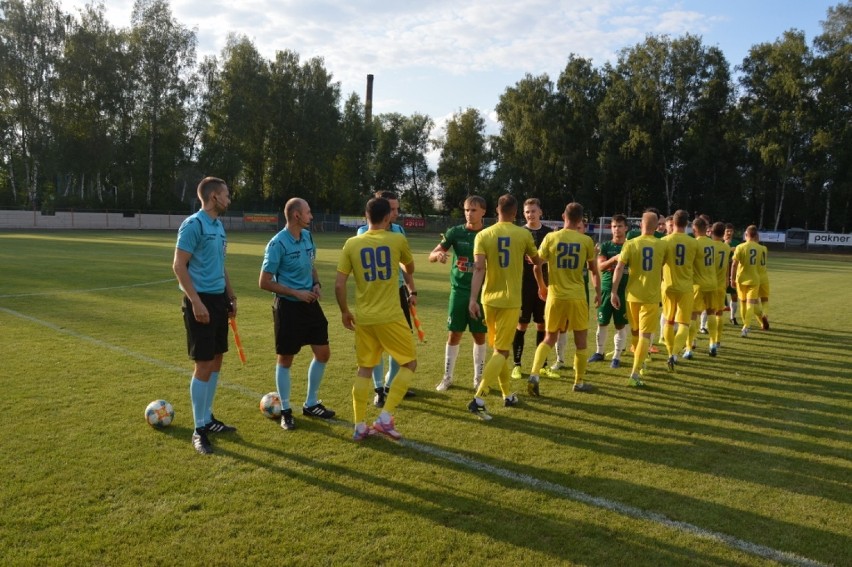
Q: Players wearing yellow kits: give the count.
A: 9